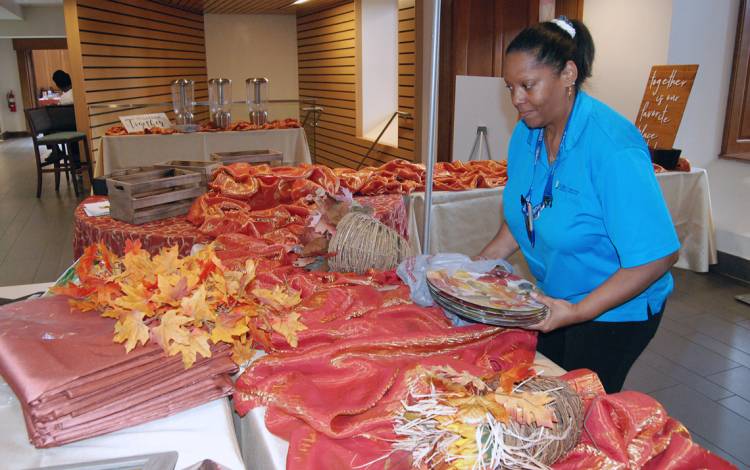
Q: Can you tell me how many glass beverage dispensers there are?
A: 3